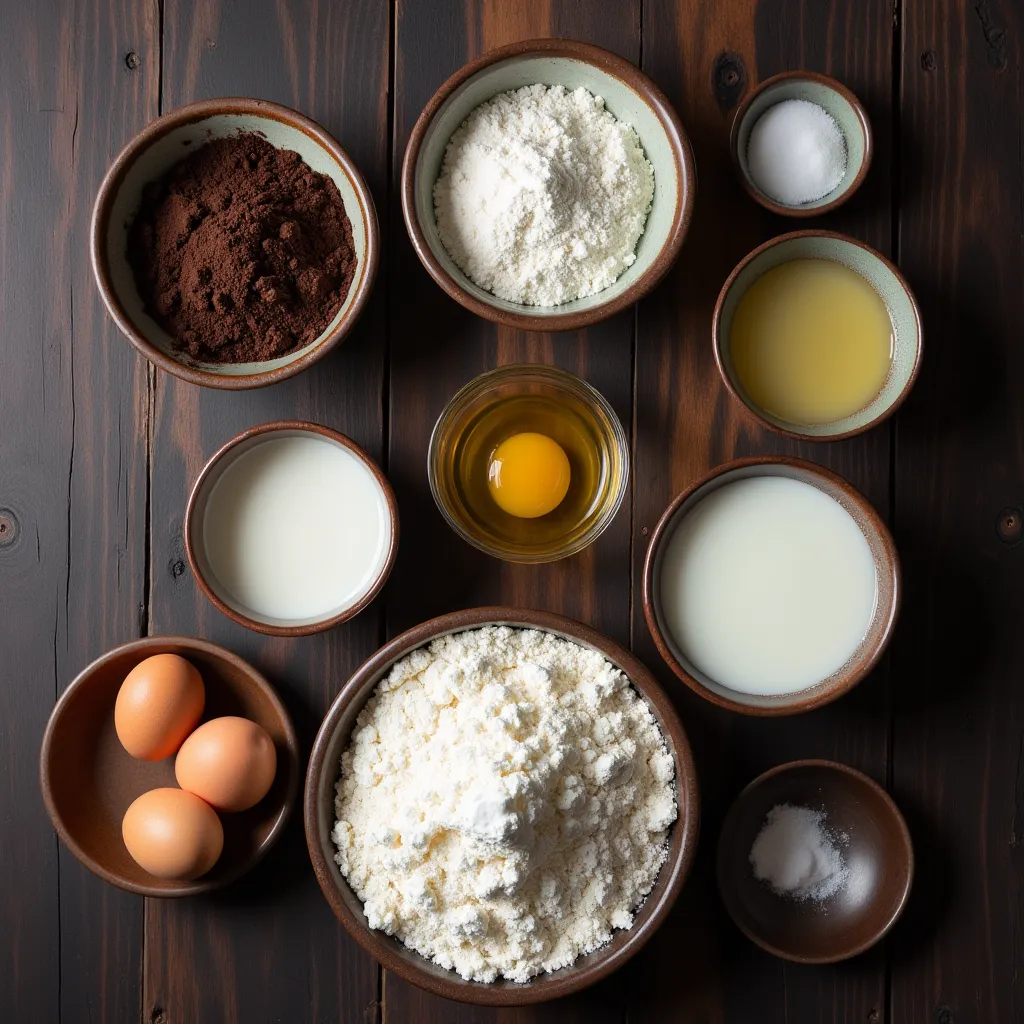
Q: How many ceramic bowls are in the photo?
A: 9